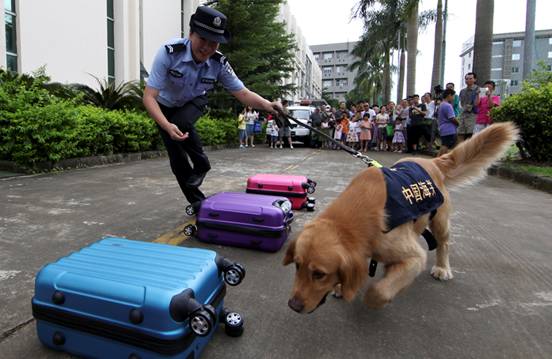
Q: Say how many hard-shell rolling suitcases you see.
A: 3